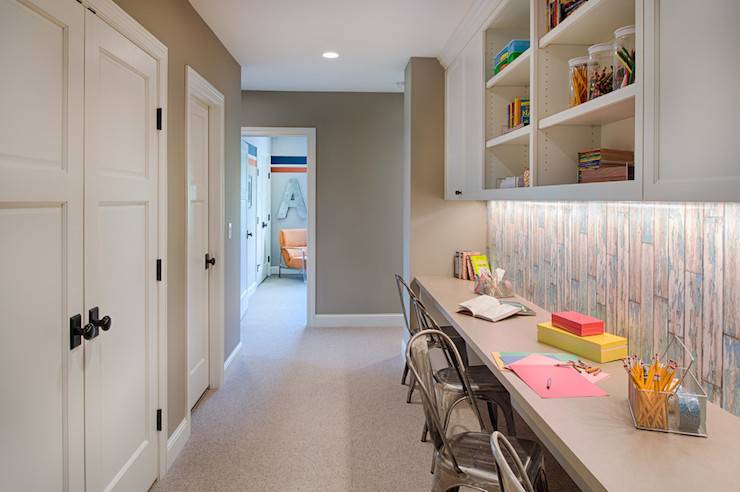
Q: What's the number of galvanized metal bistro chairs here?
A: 4